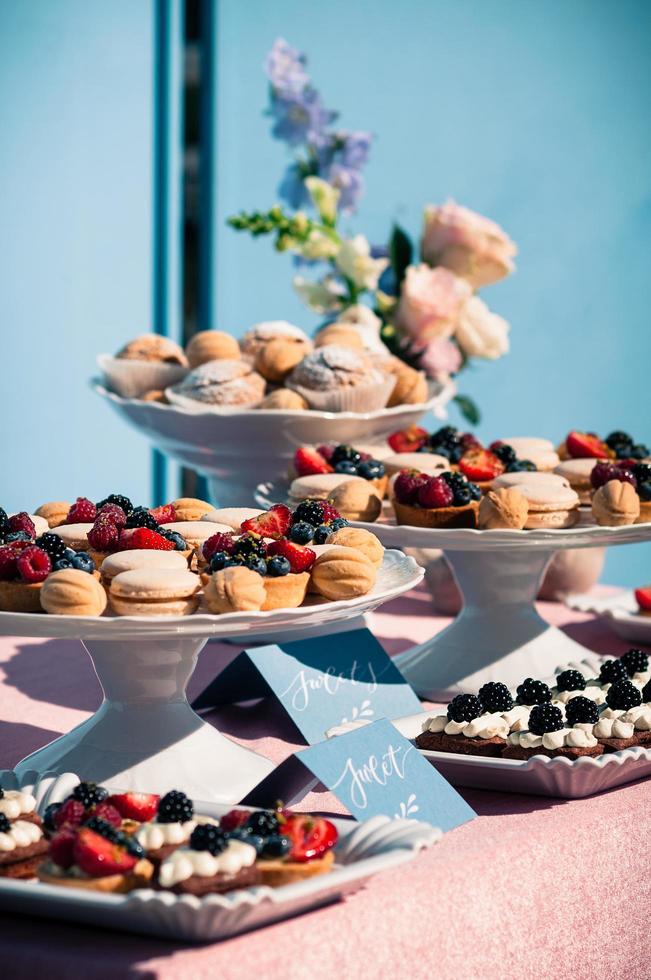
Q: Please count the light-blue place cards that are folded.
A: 2